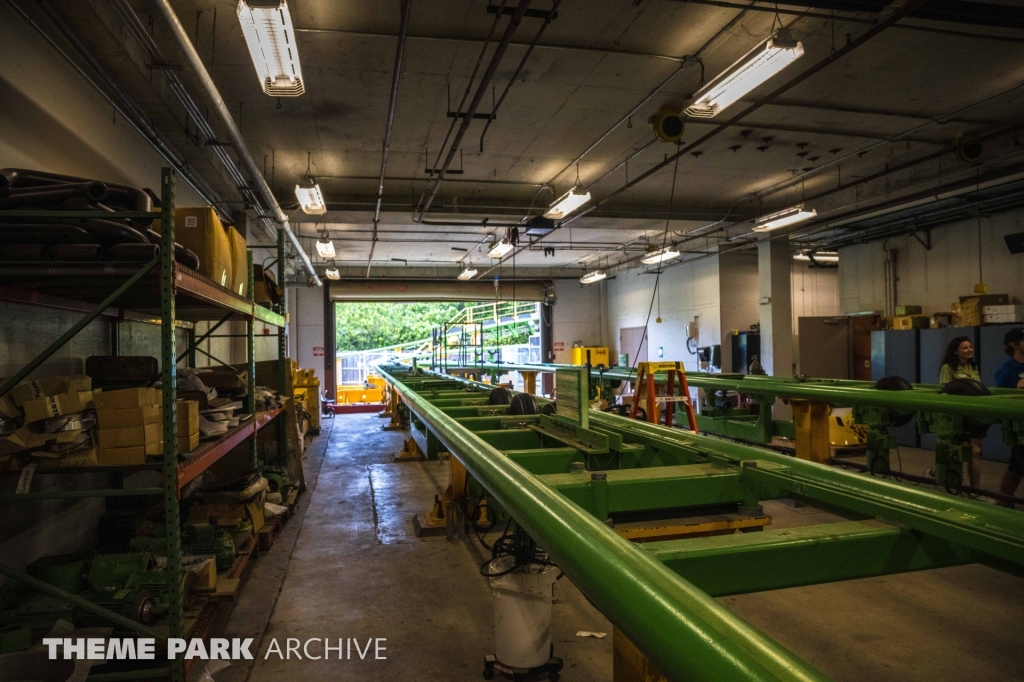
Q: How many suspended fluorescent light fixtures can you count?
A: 12